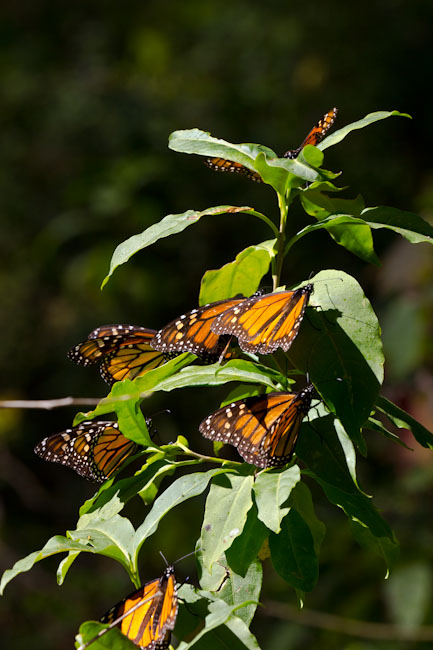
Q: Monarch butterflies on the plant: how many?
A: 7